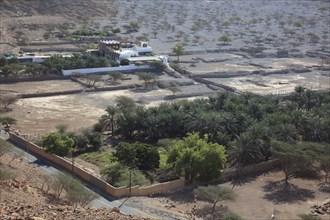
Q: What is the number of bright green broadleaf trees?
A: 2